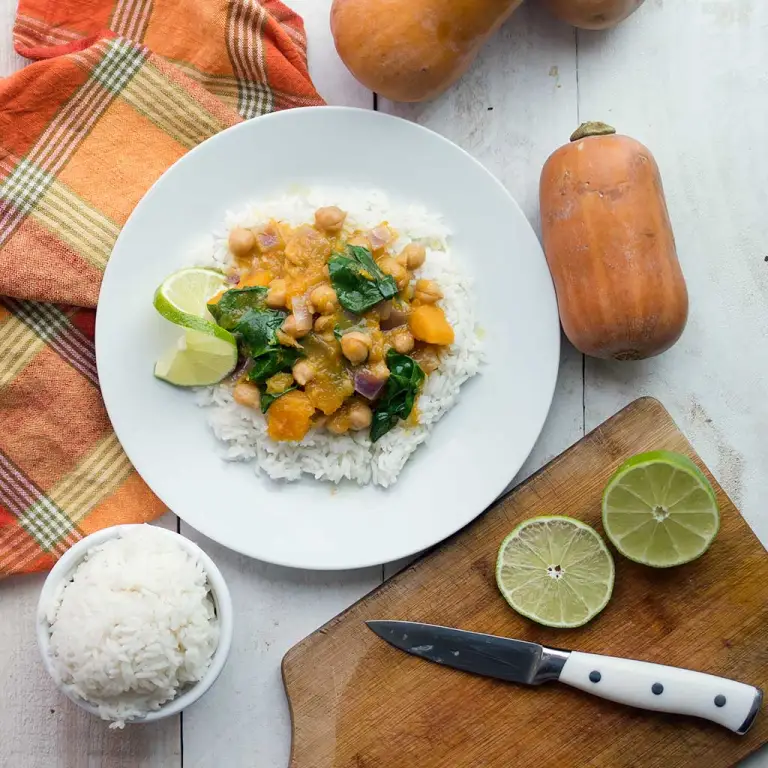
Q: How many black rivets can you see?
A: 3